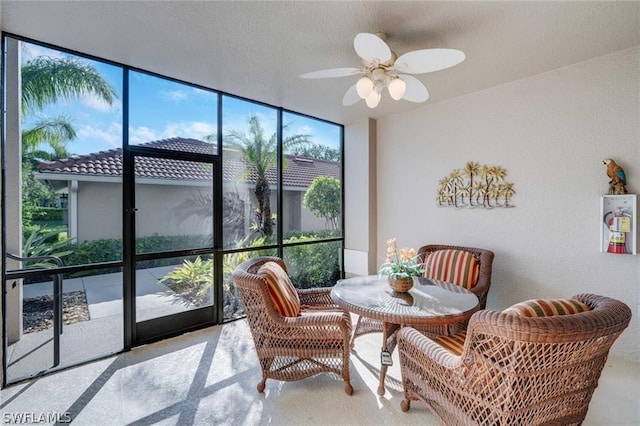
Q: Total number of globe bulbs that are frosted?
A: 3